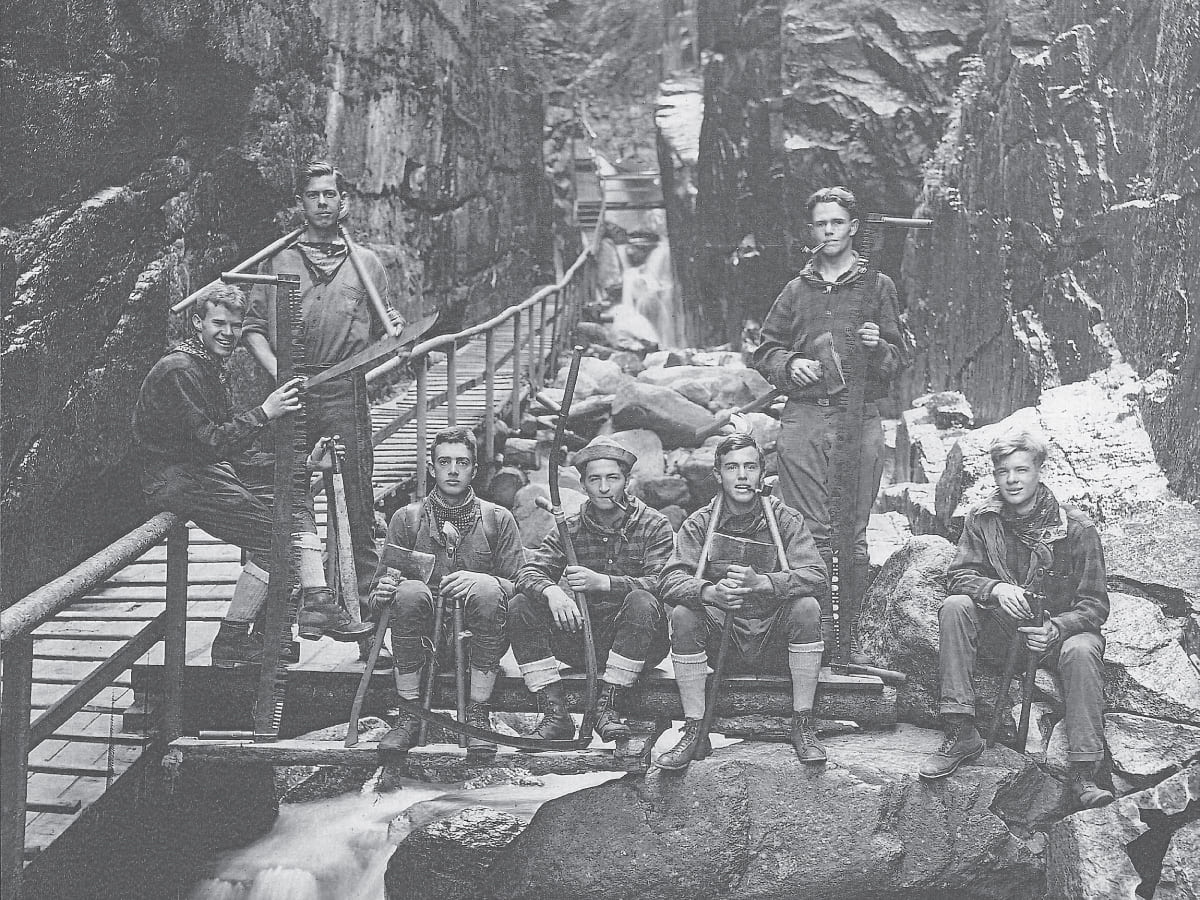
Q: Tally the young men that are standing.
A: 2